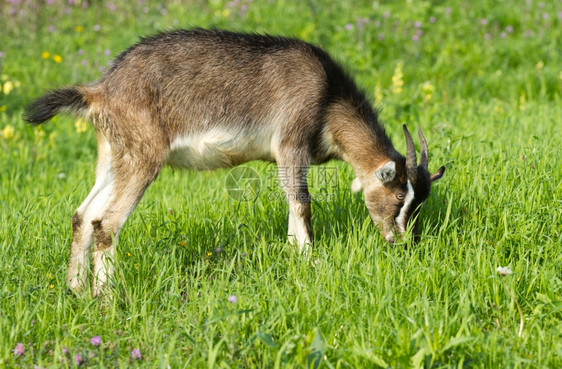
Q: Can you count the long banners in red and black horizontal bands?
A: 0